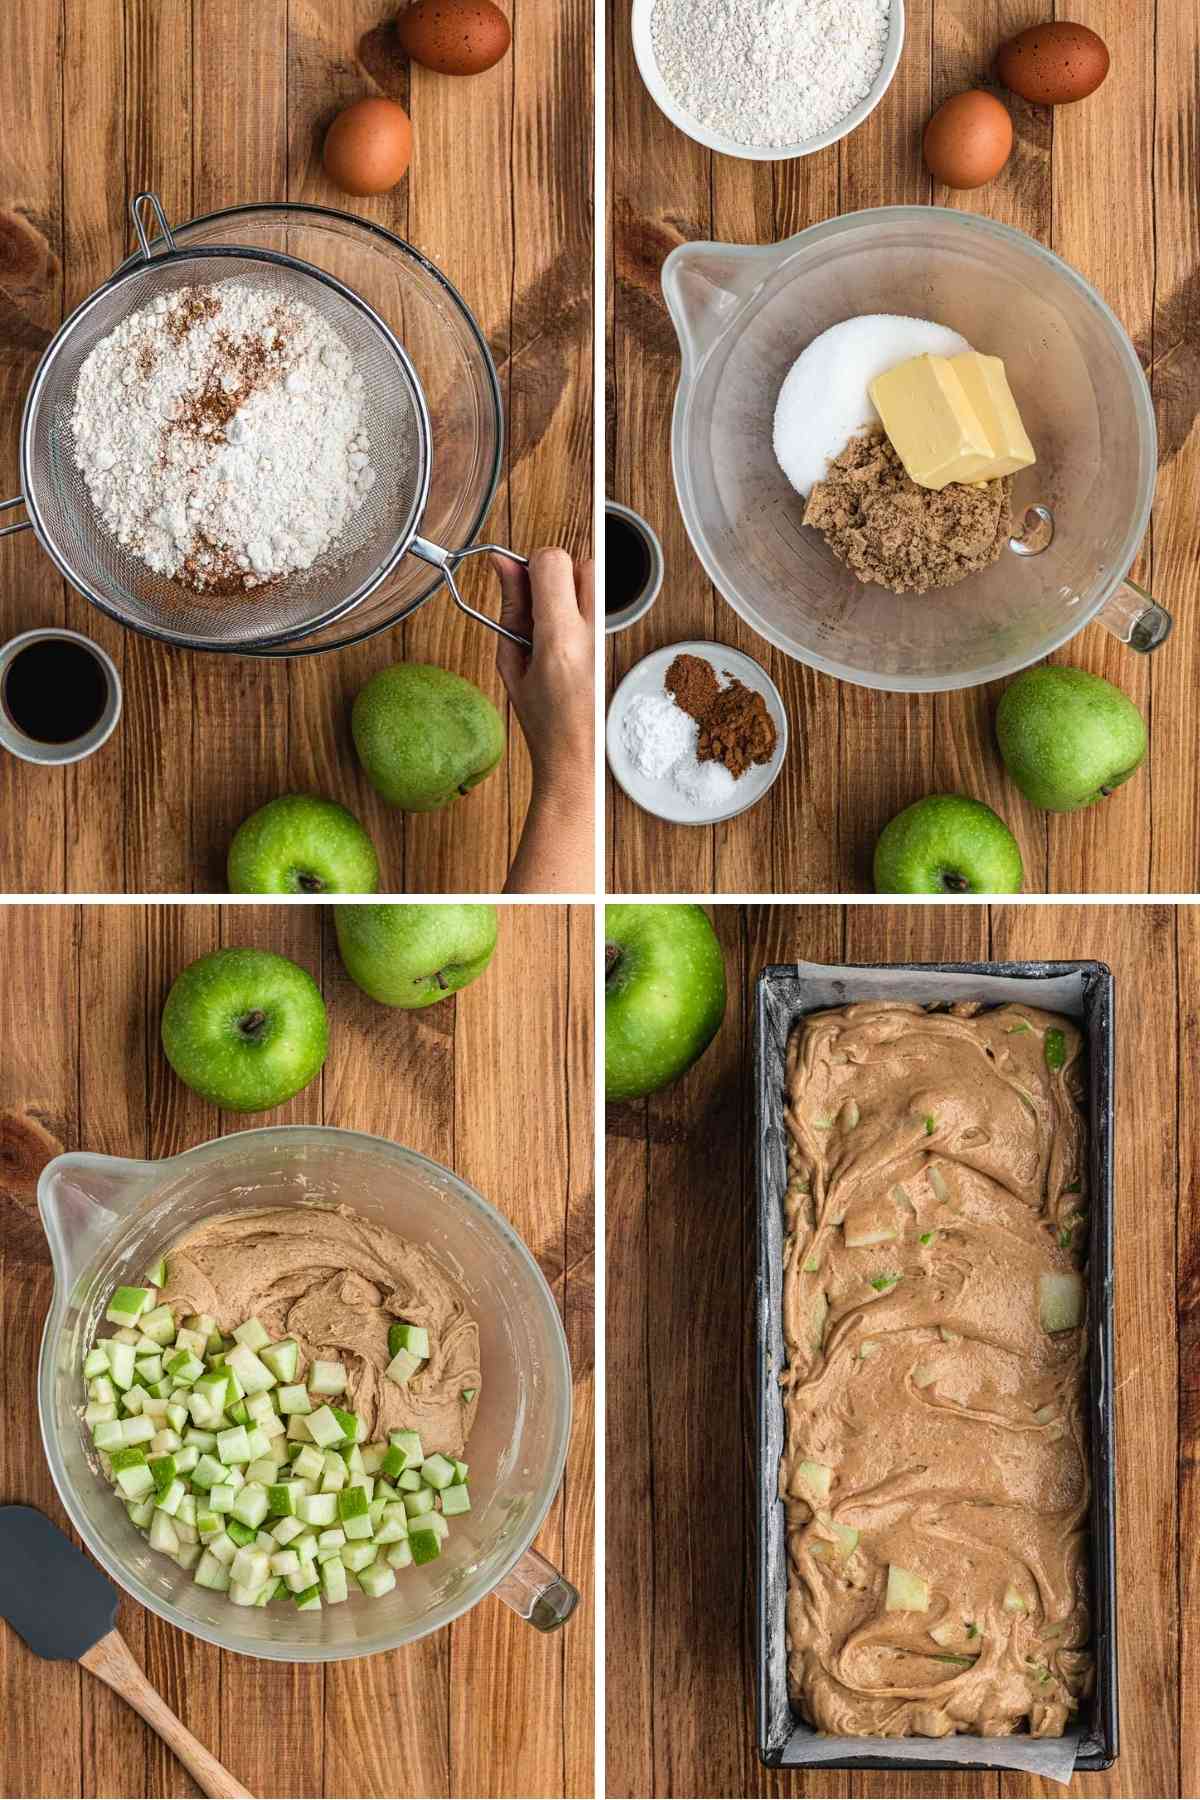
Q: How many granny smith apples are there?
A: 7